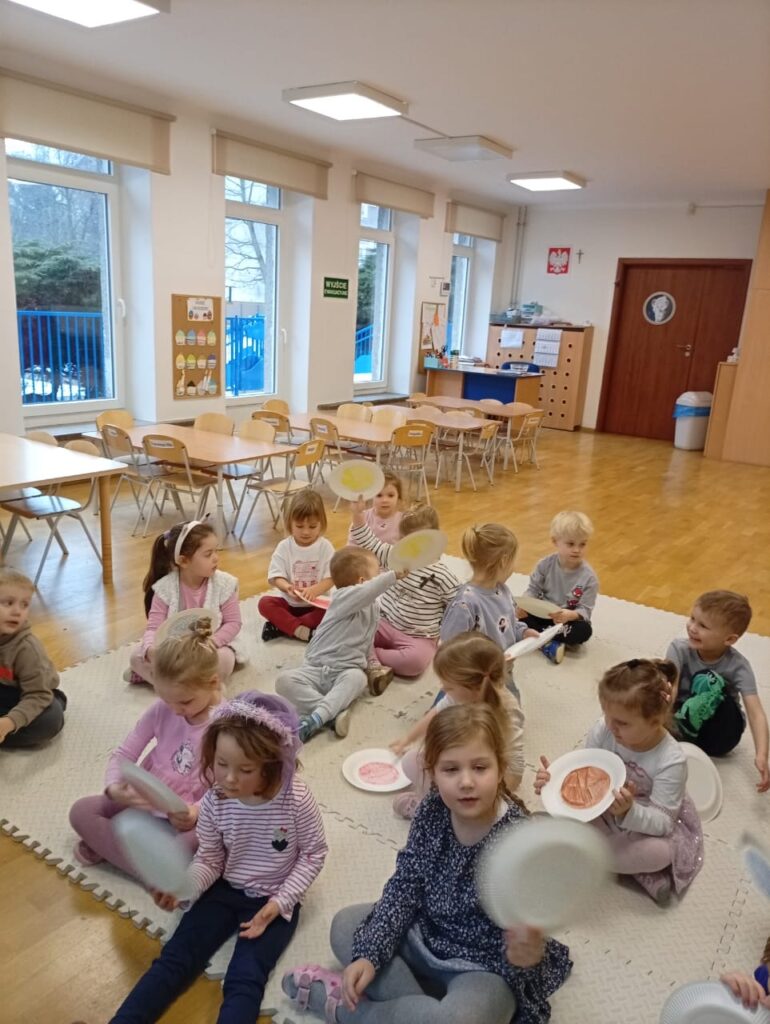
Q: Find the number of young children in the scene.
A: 14